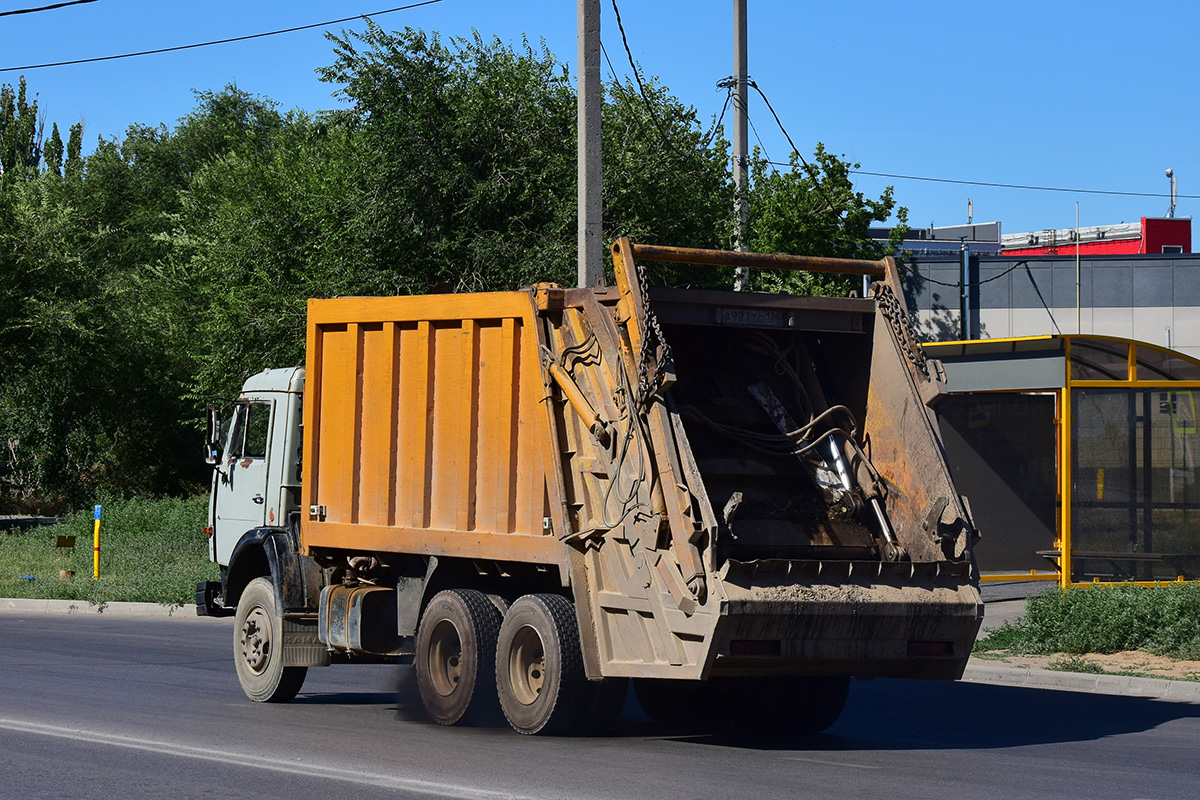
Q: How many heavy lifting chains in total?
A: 2